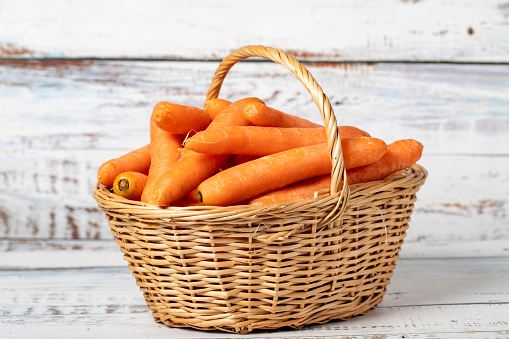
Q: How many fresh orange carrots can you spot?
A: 11